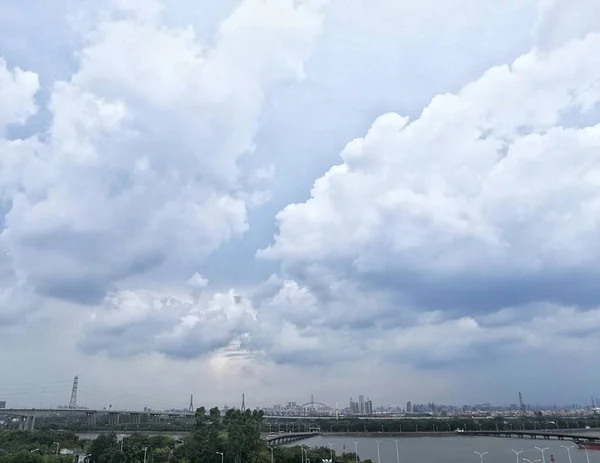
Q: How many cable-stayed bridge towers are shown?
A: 2